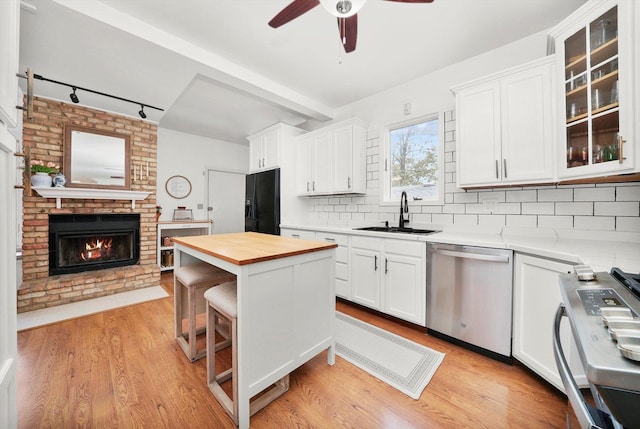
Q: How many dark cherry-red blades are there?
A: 3